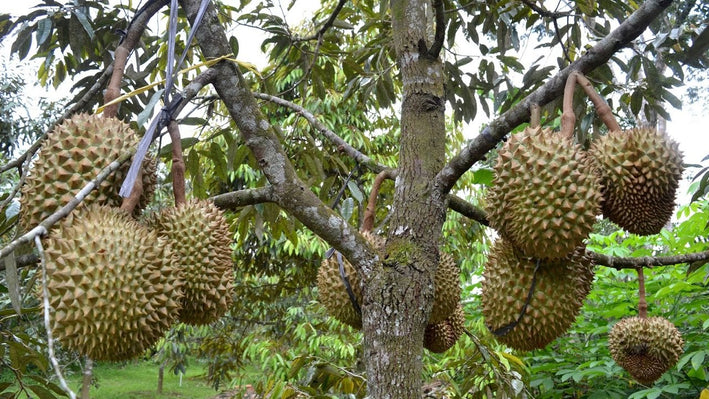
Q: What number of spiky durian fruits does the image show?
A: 10